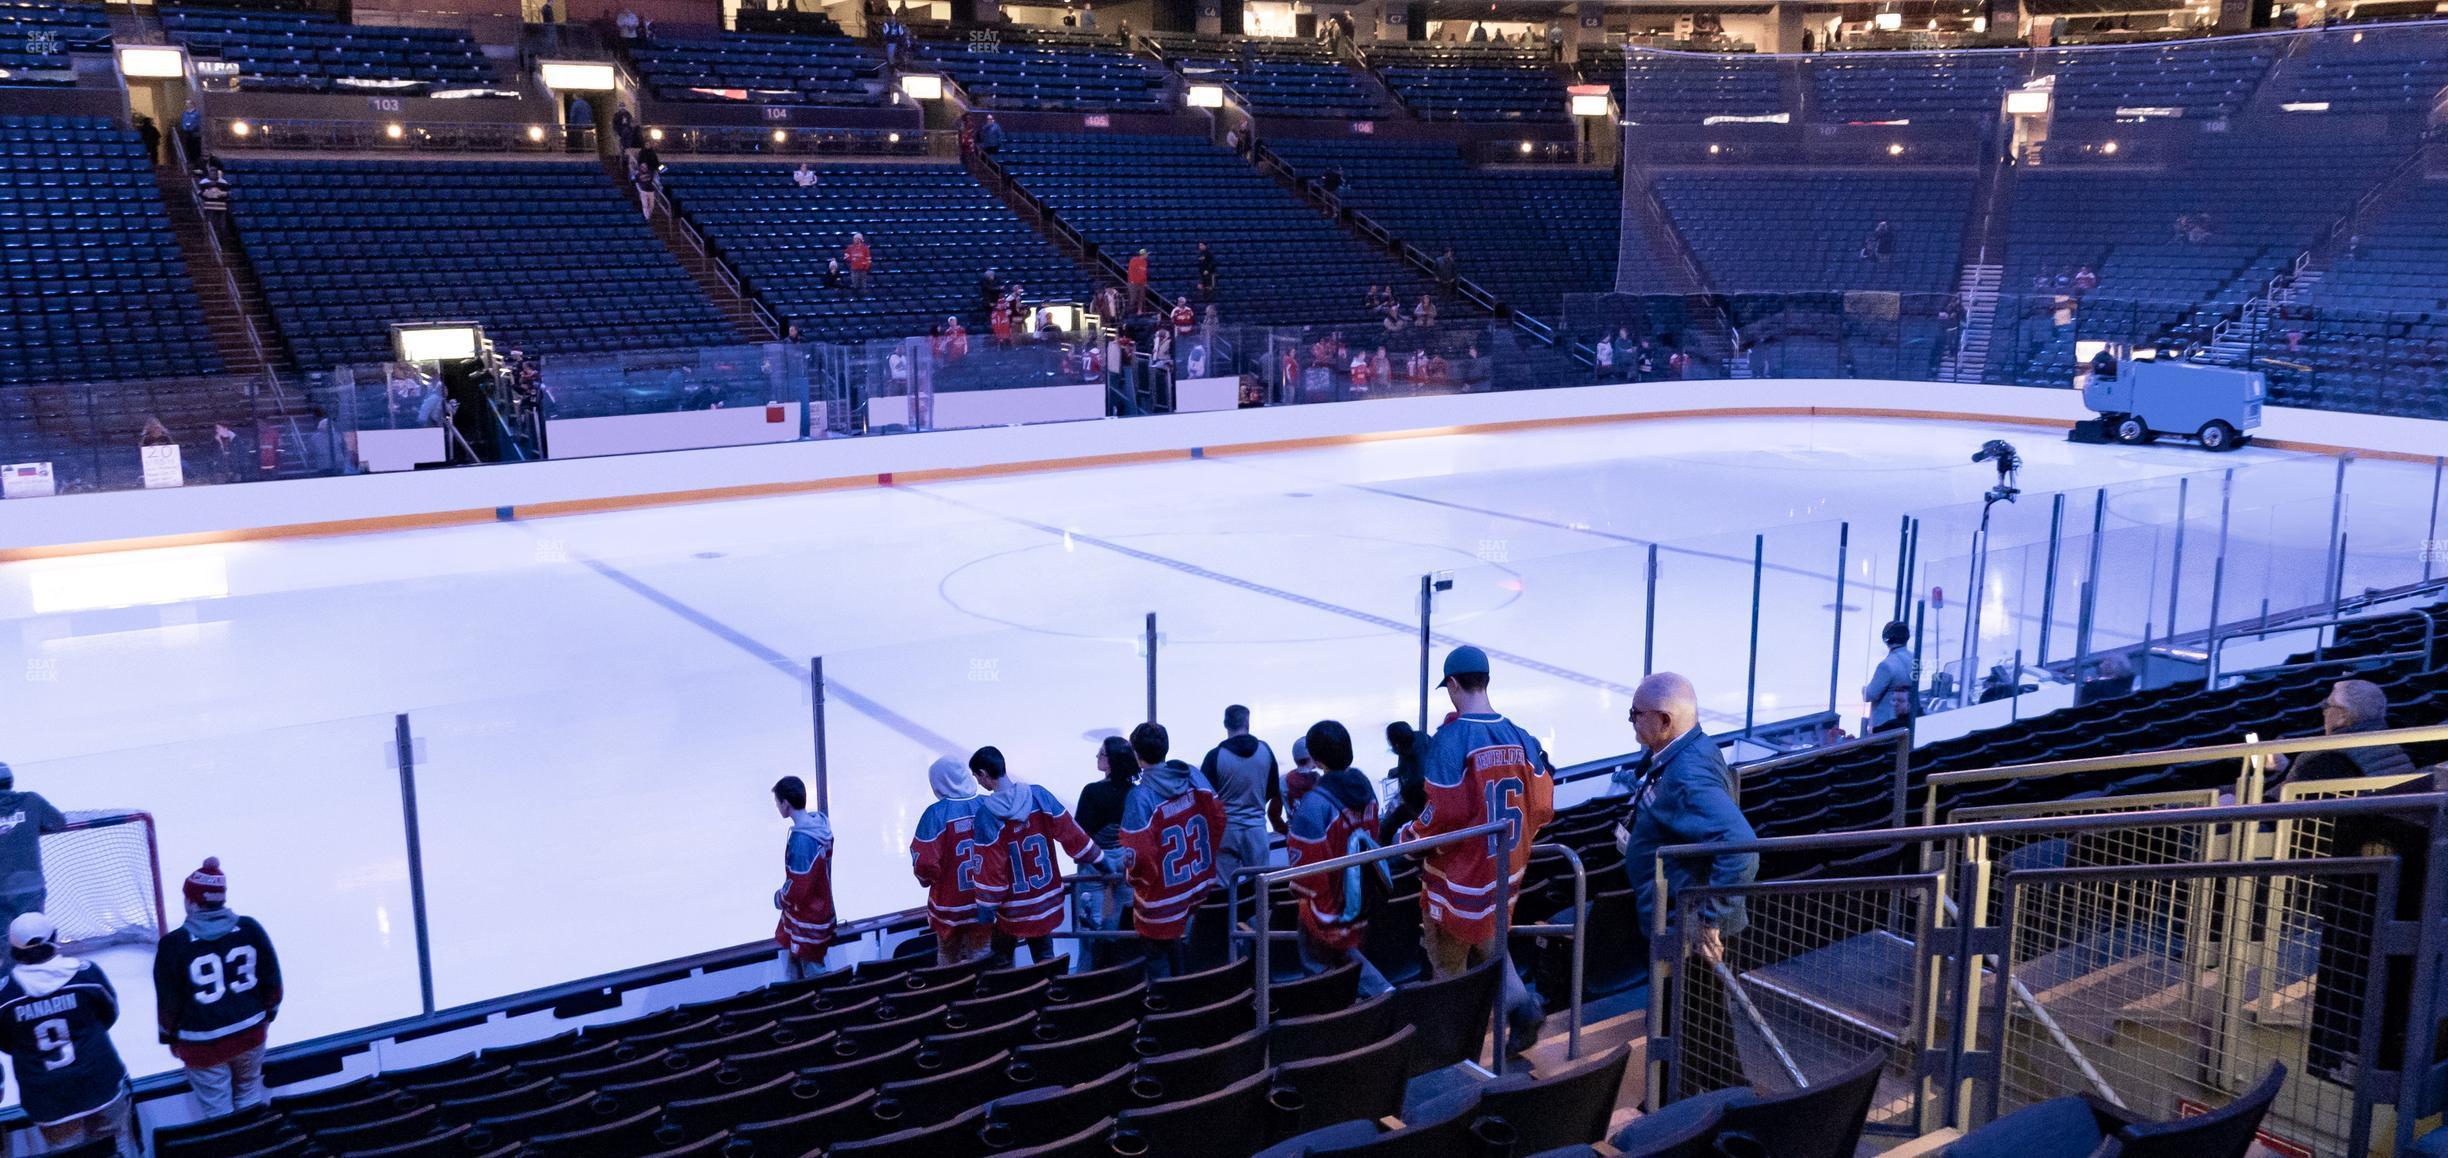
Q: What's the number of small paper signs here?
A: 2